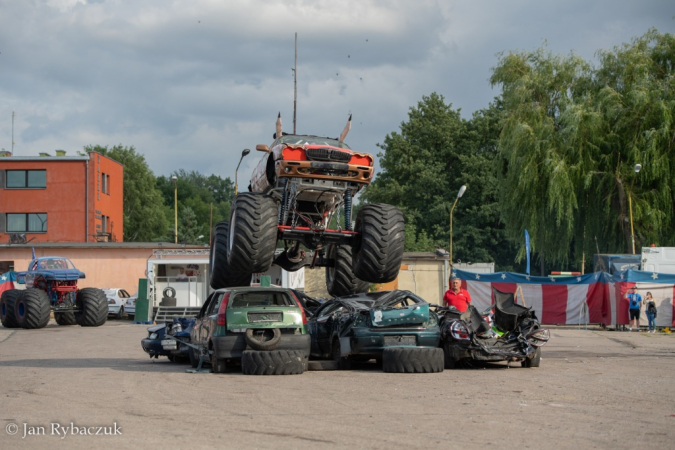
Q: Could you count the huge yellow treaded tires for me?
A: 0